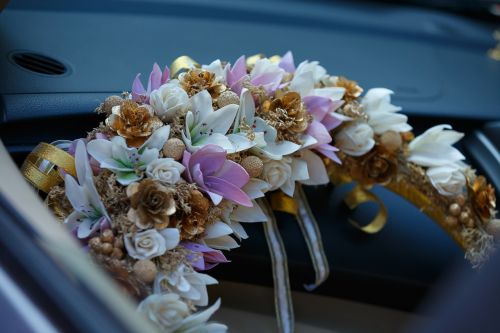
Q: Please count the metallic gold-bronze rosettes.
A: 8